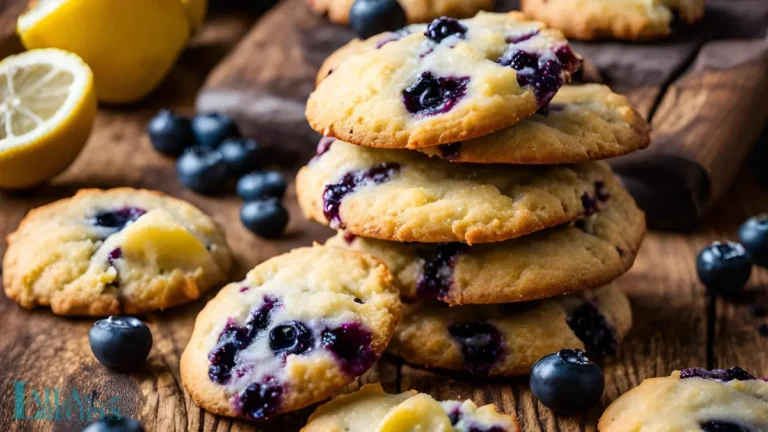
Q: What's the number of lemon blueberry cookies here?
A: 11